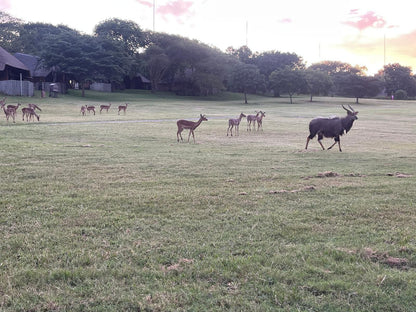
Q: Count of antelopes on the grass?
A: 14